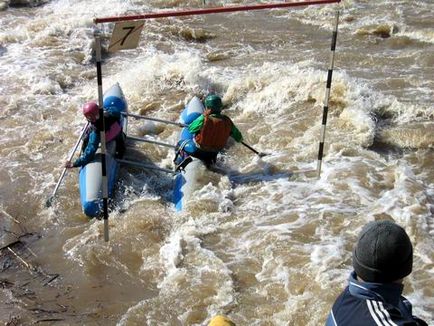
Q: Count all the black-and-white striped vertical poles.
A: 2